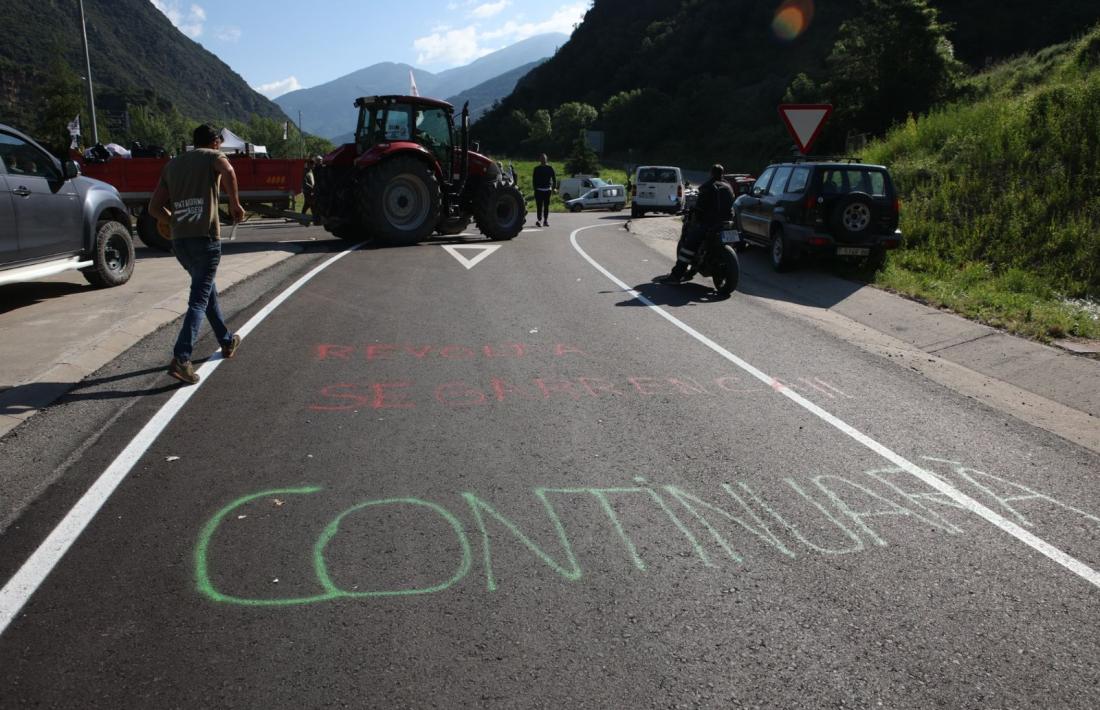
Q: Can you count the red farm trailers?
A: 1